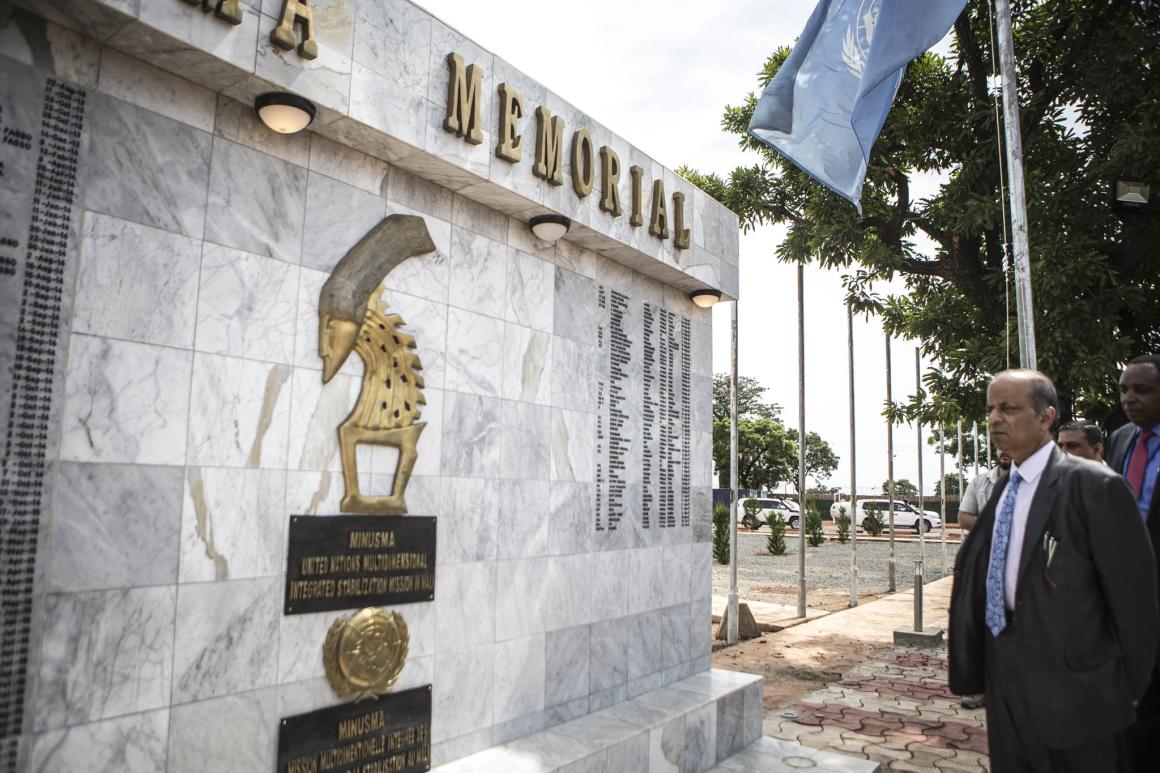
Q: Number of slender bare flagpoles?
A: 9